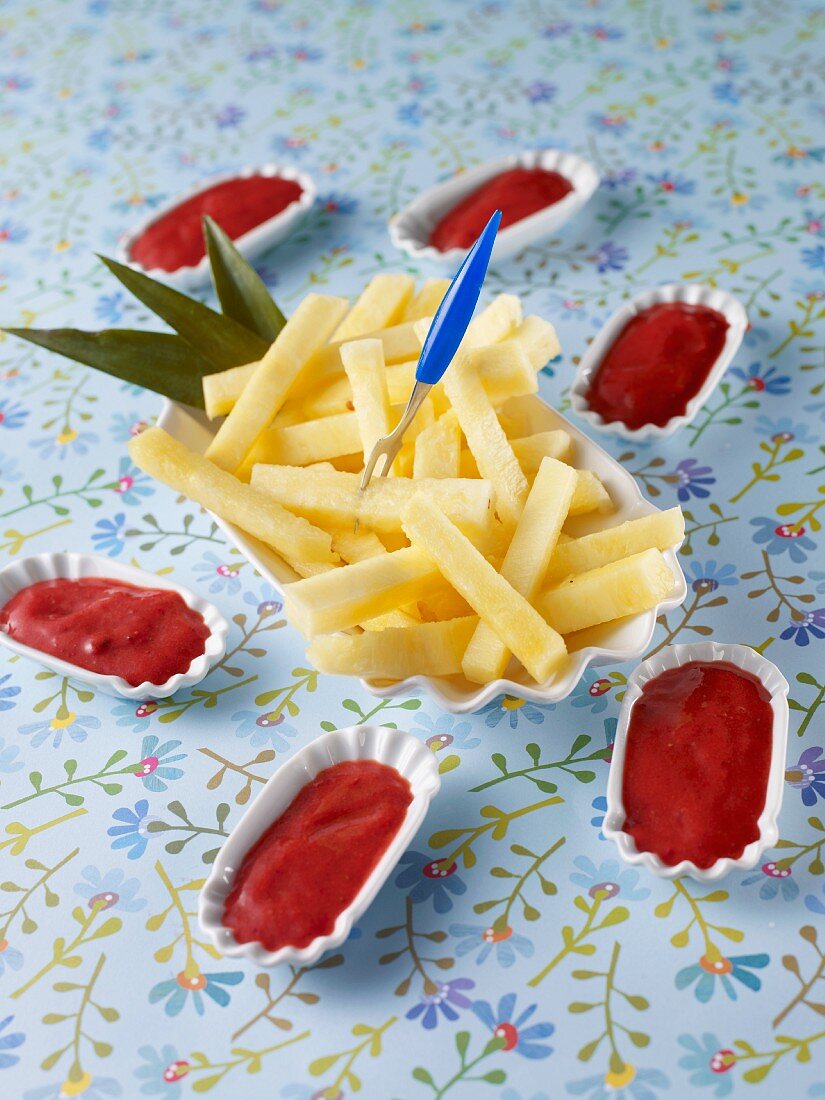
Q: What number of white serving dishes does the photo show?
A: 7